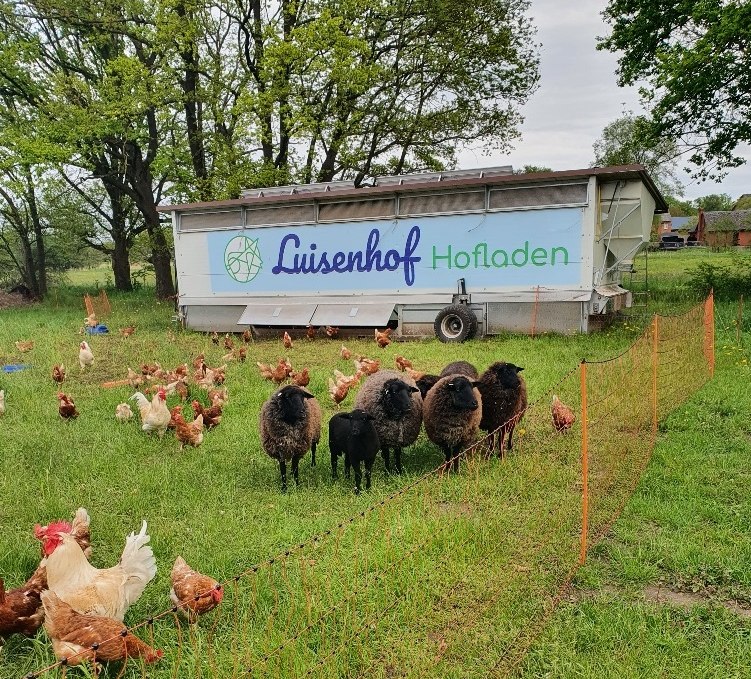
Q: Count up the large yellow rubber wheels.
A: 0